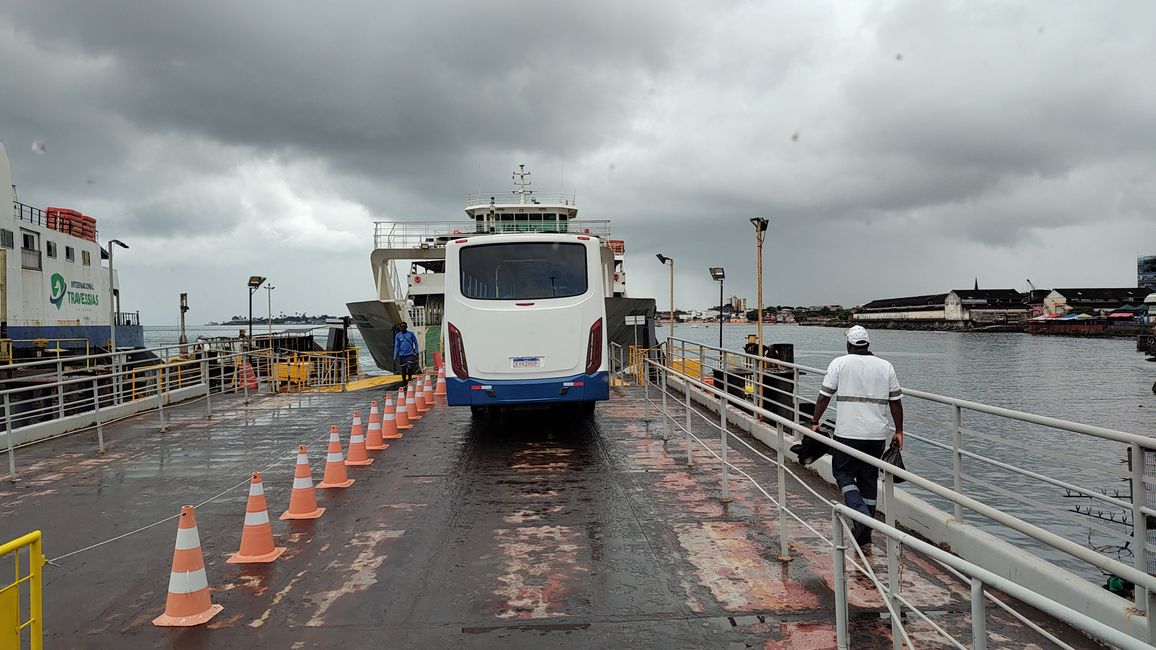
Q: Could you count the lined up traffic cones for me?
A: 12